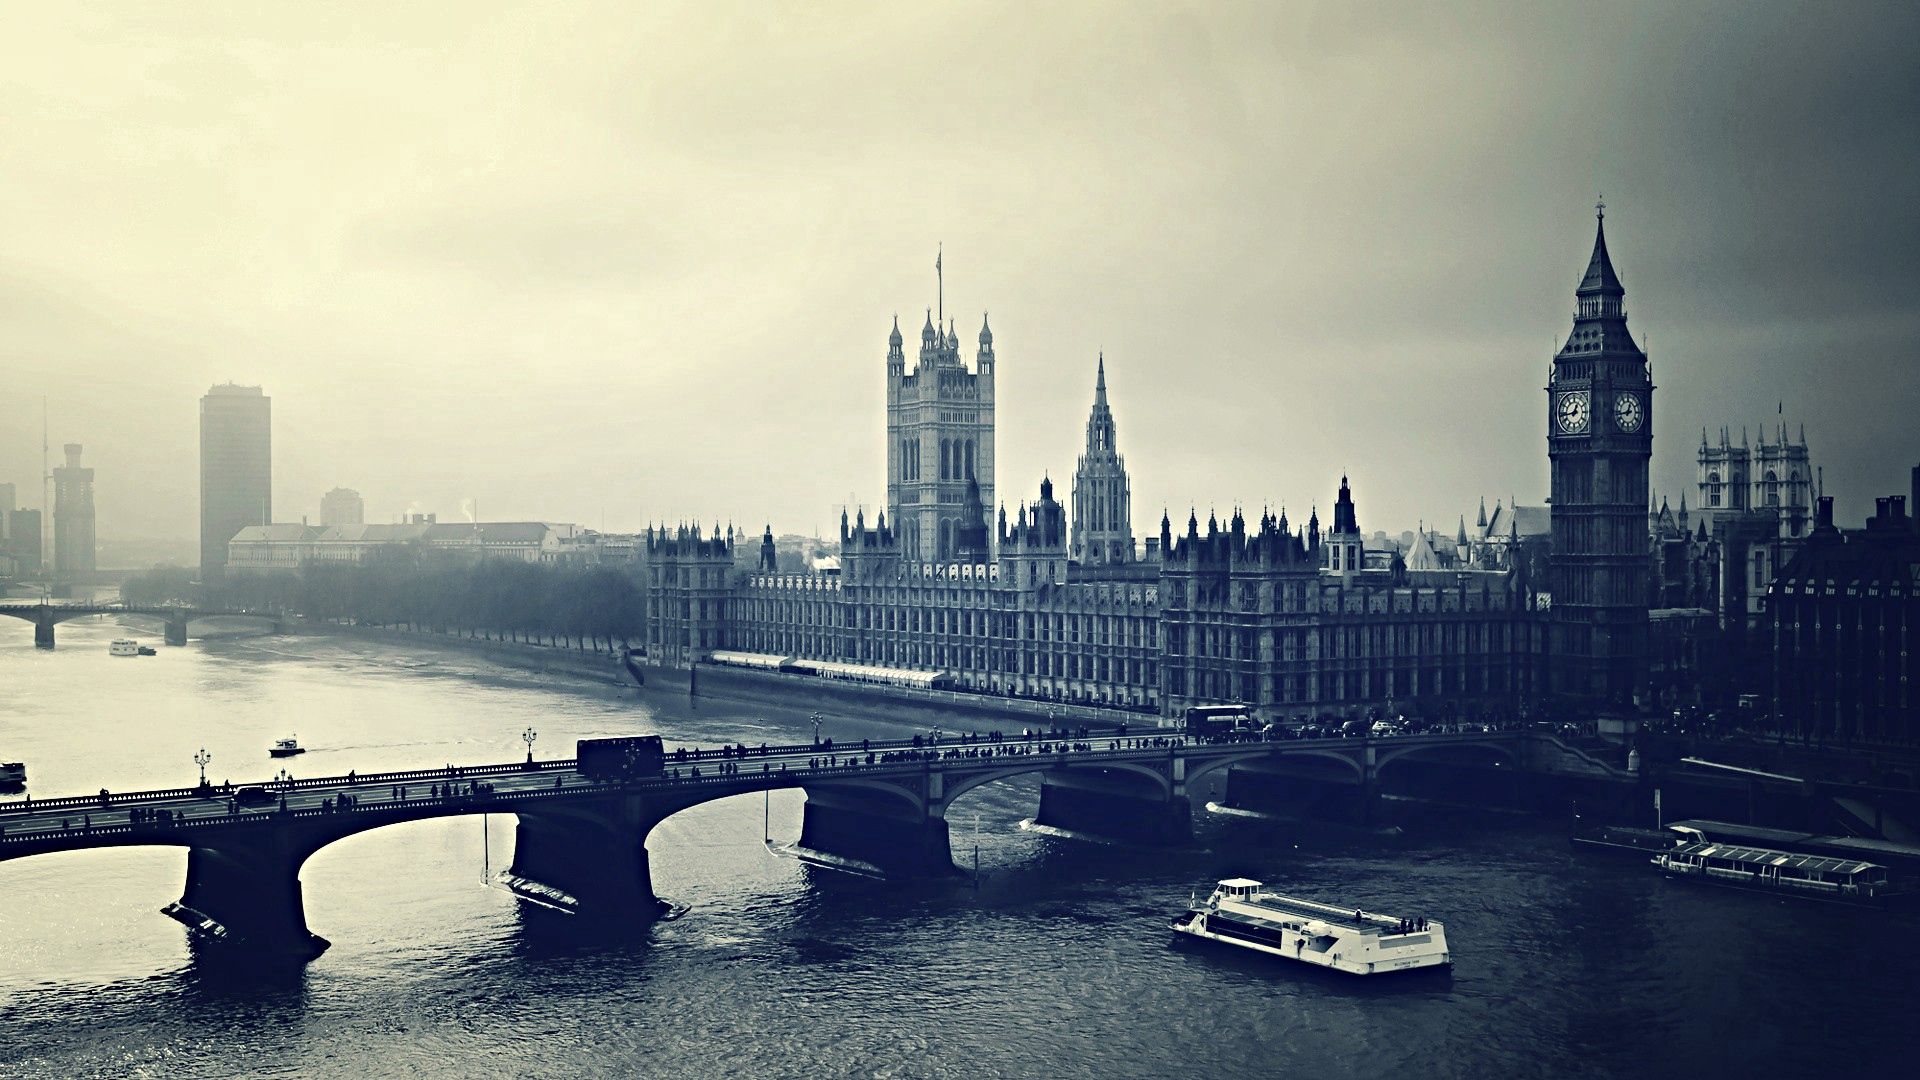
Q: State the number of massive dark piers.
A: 5